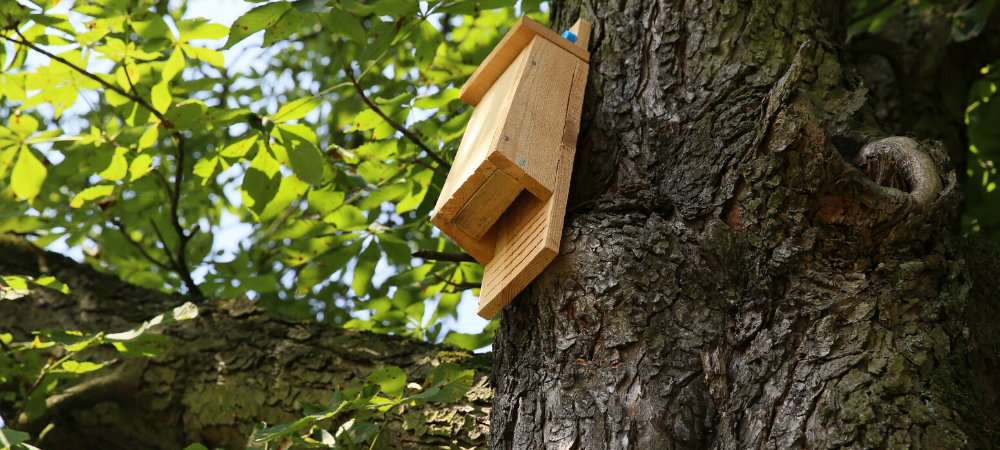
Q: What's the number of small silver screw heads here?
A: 3